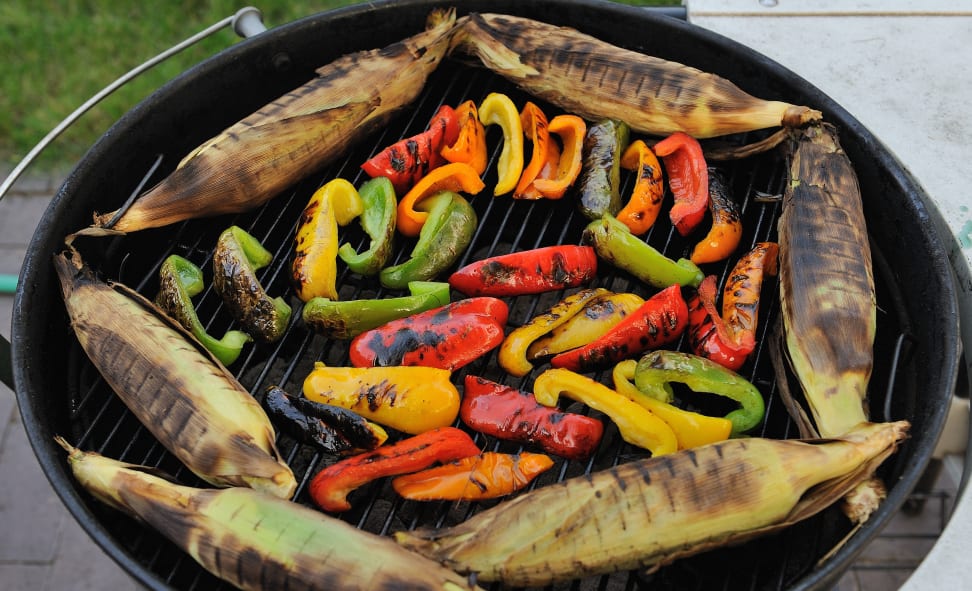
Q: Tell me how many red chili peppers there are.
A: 8